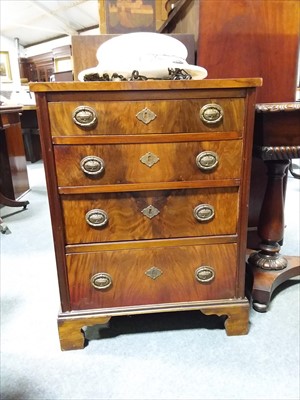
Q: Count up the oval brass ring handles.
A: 8